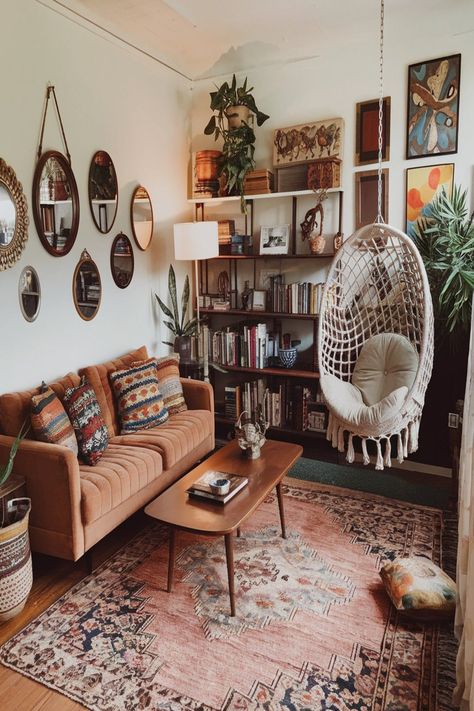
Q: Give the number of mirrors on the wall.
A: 7